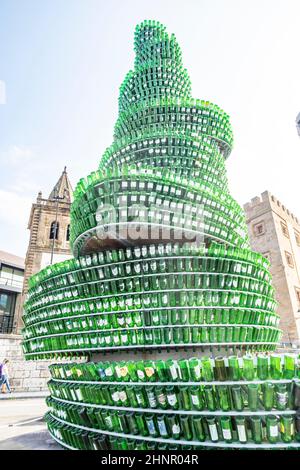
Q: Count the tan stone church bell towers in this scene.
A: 1